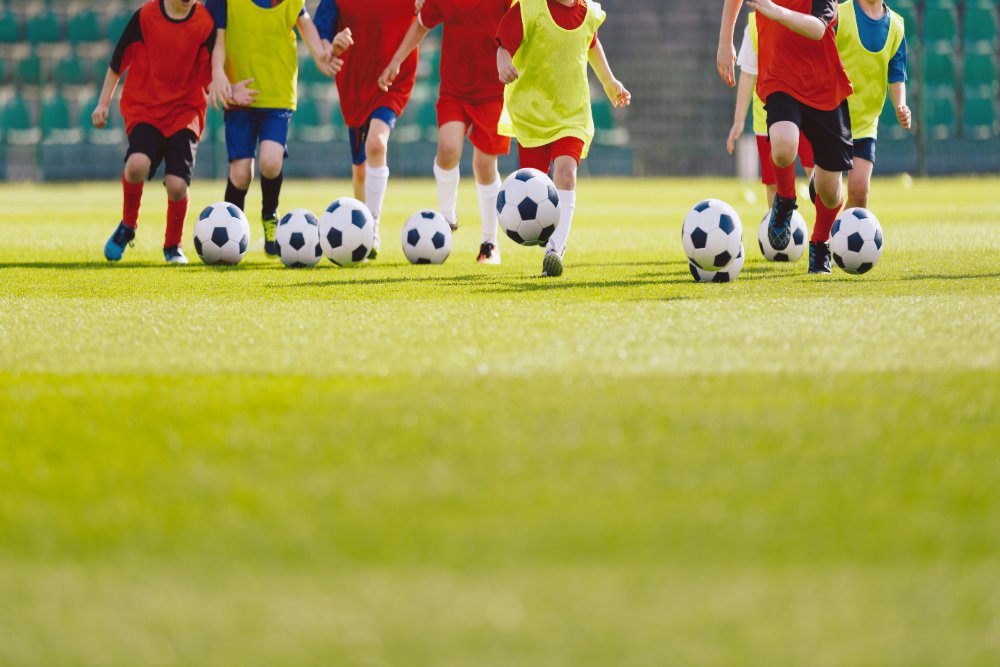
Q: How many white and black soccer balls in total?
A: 9